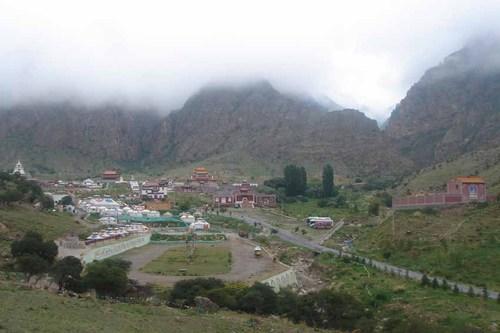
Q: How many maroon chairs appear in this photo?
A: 0